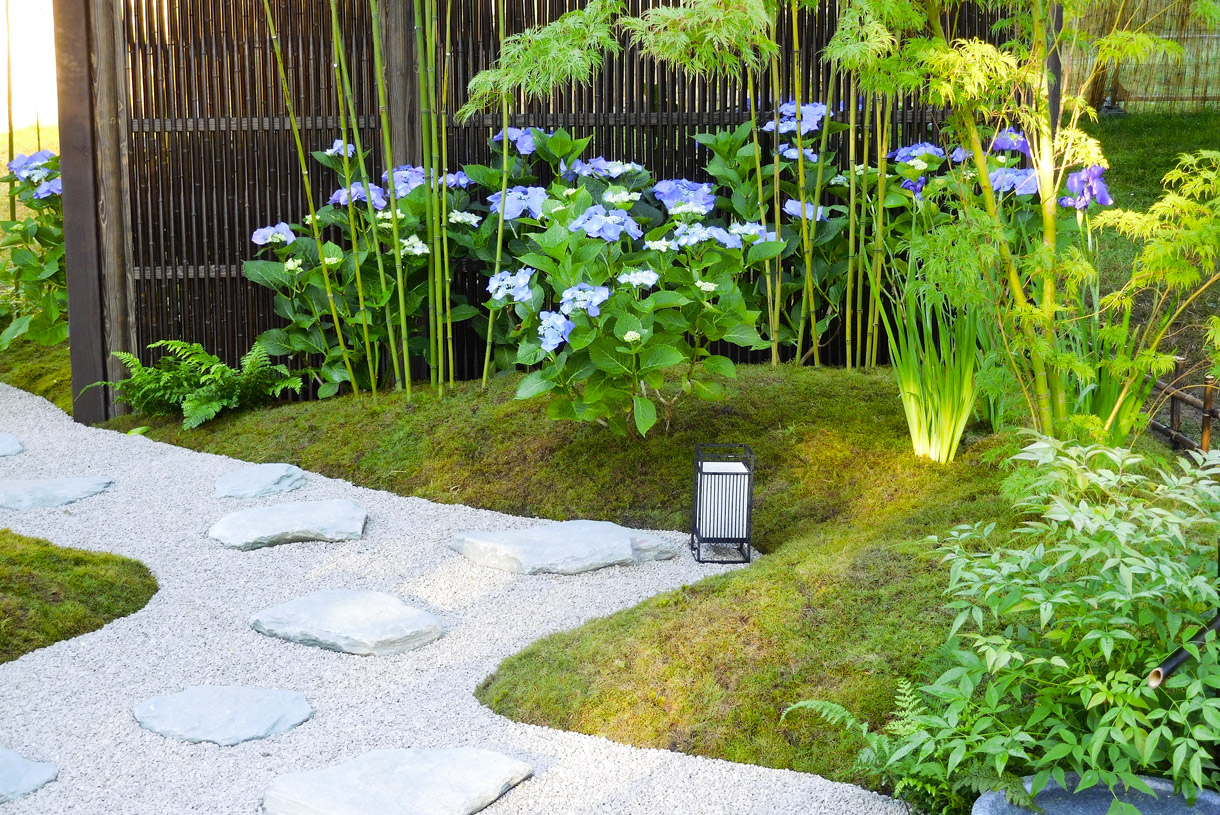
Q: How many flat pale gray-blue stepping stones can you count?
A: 9